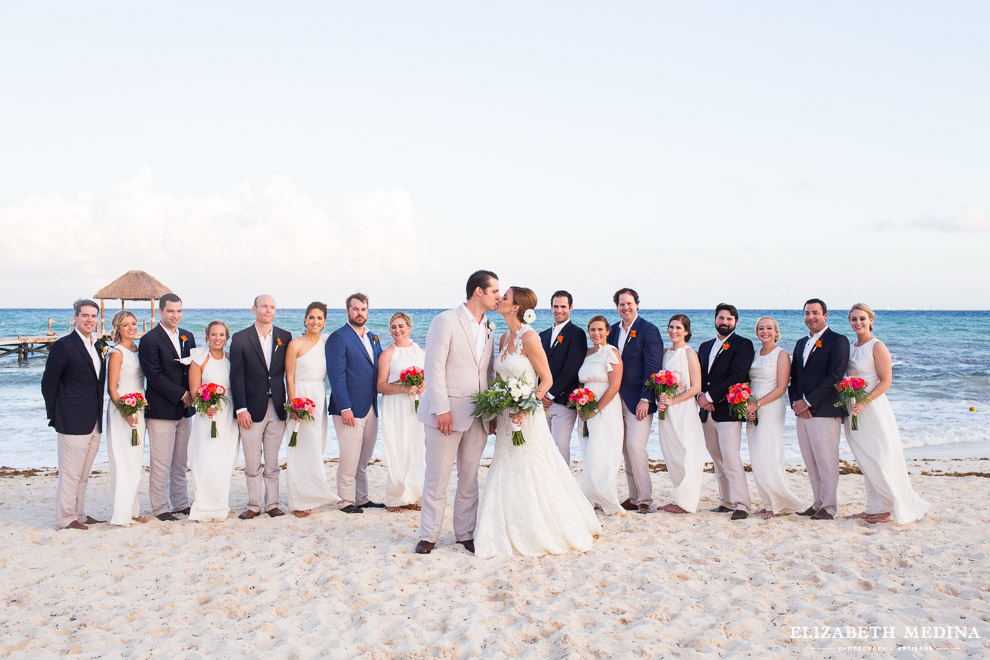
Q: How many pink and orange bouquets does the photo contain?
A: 8